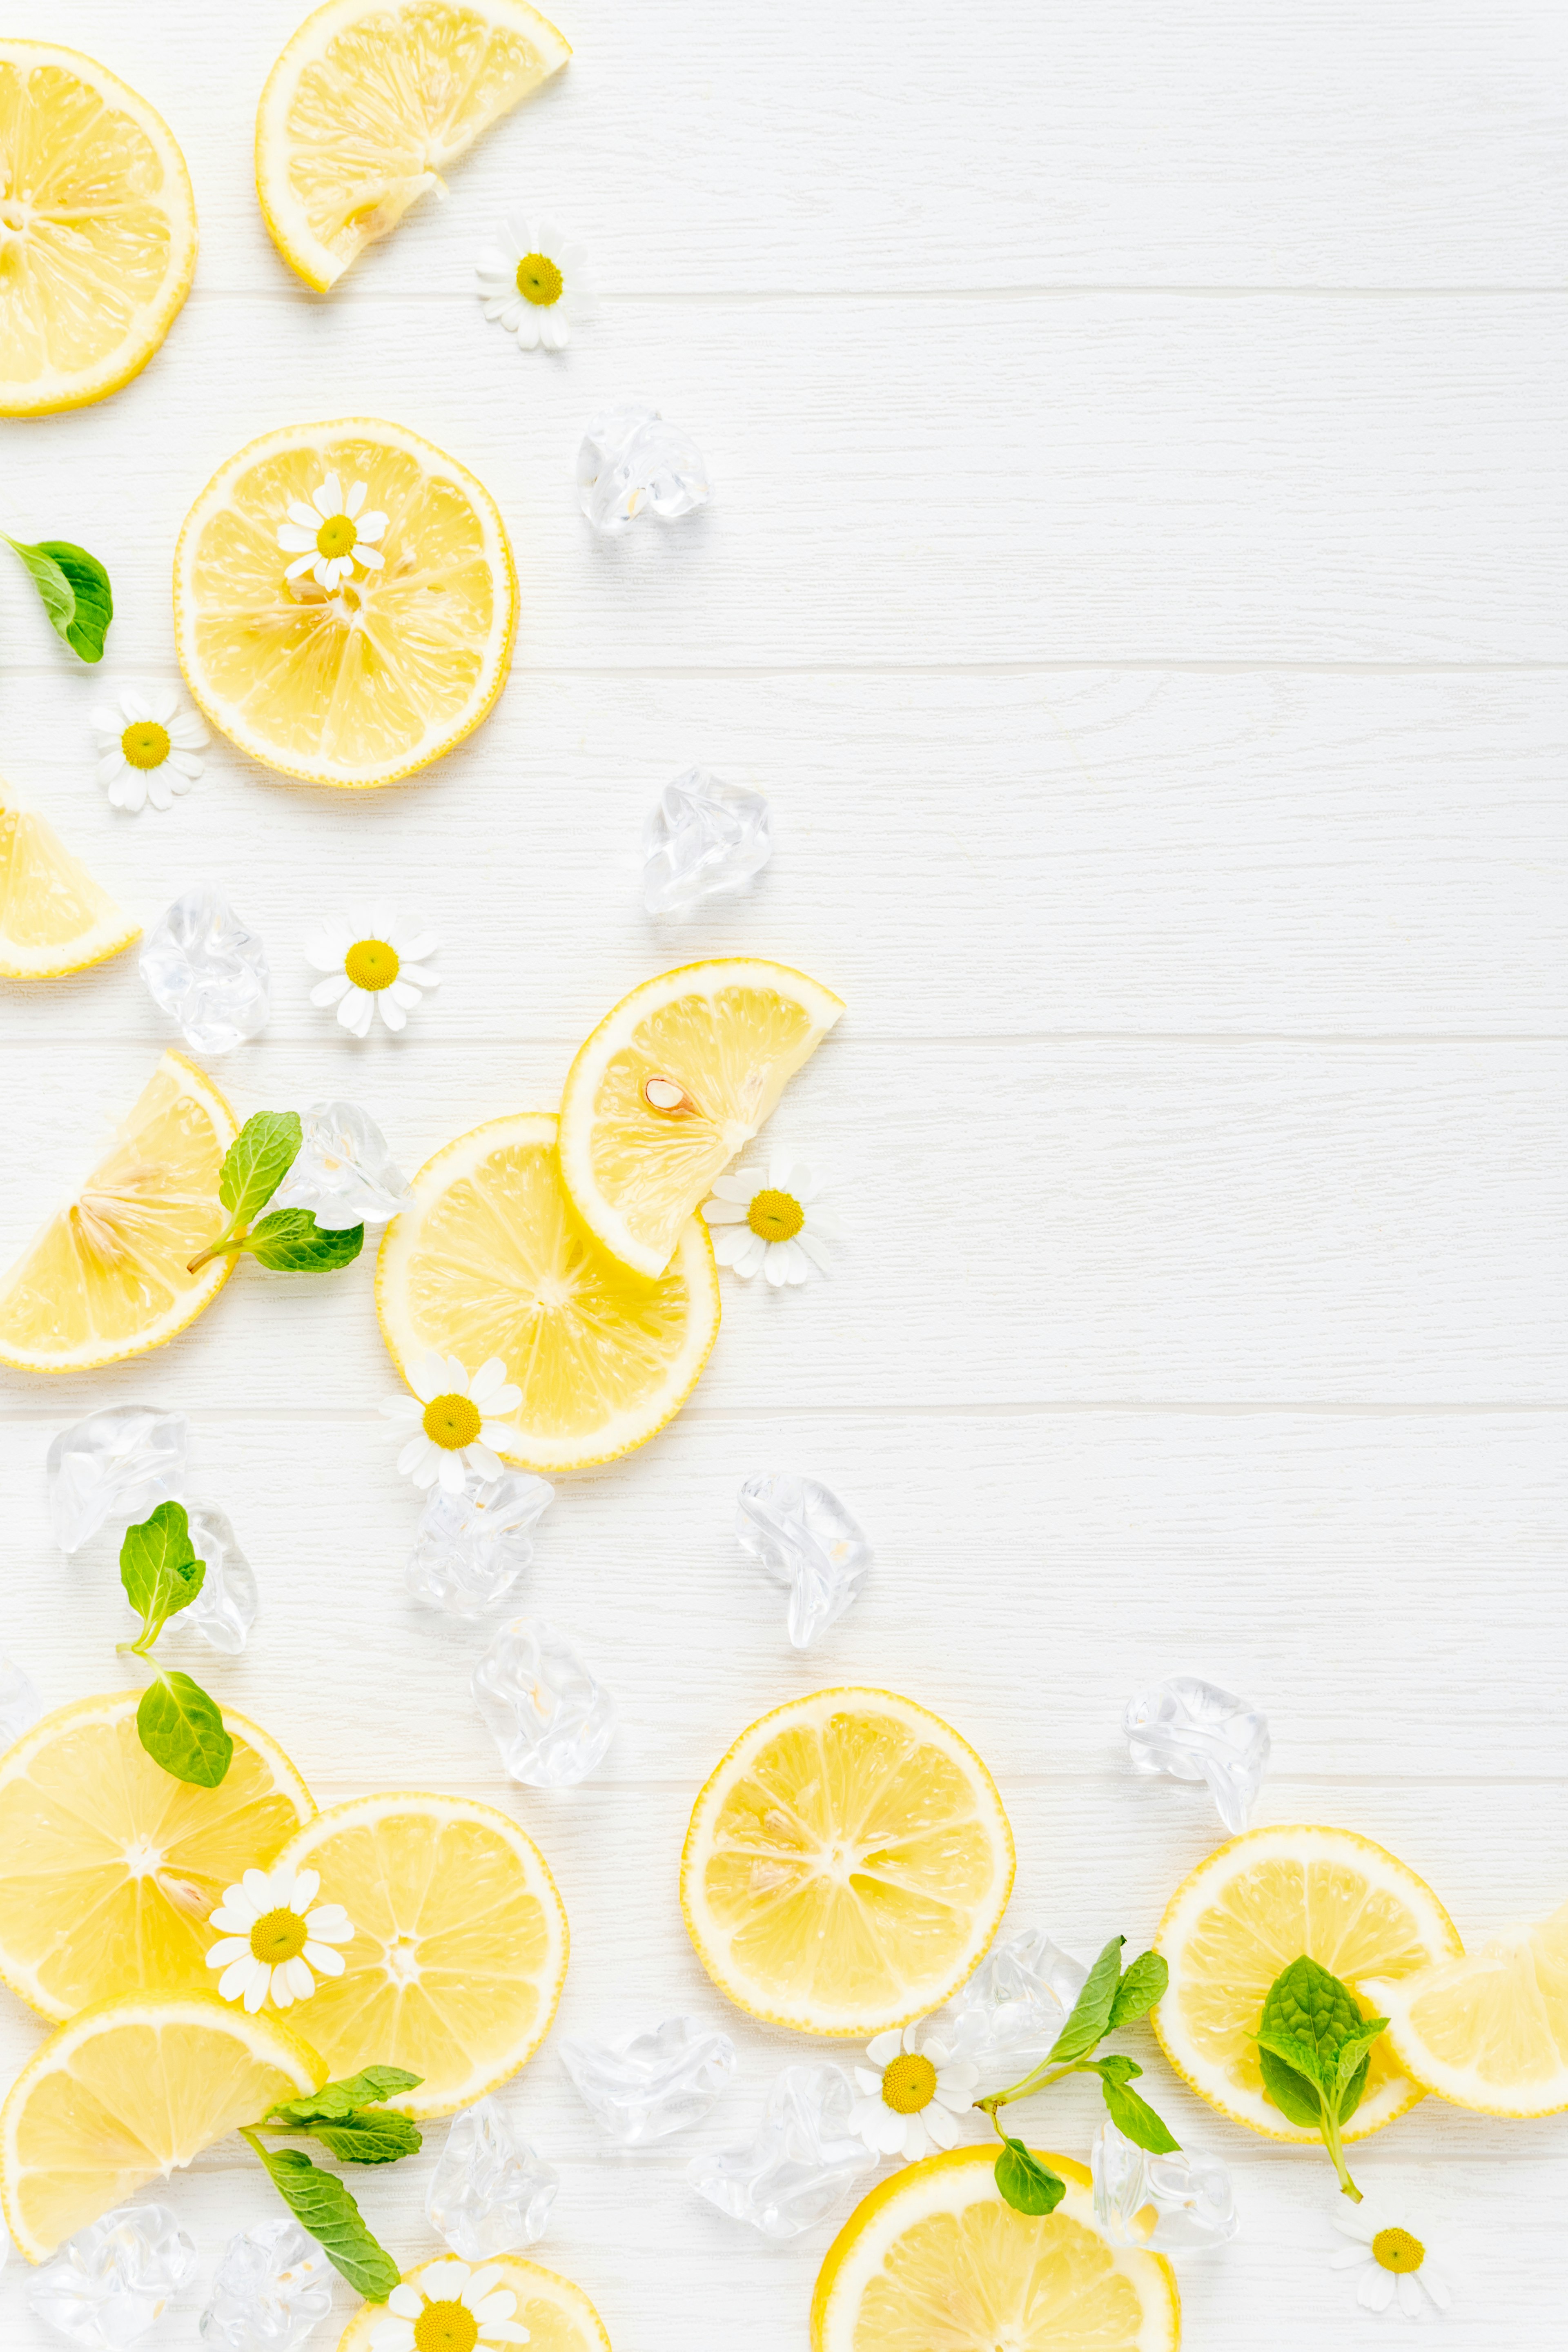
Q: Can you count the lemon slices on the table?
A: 15